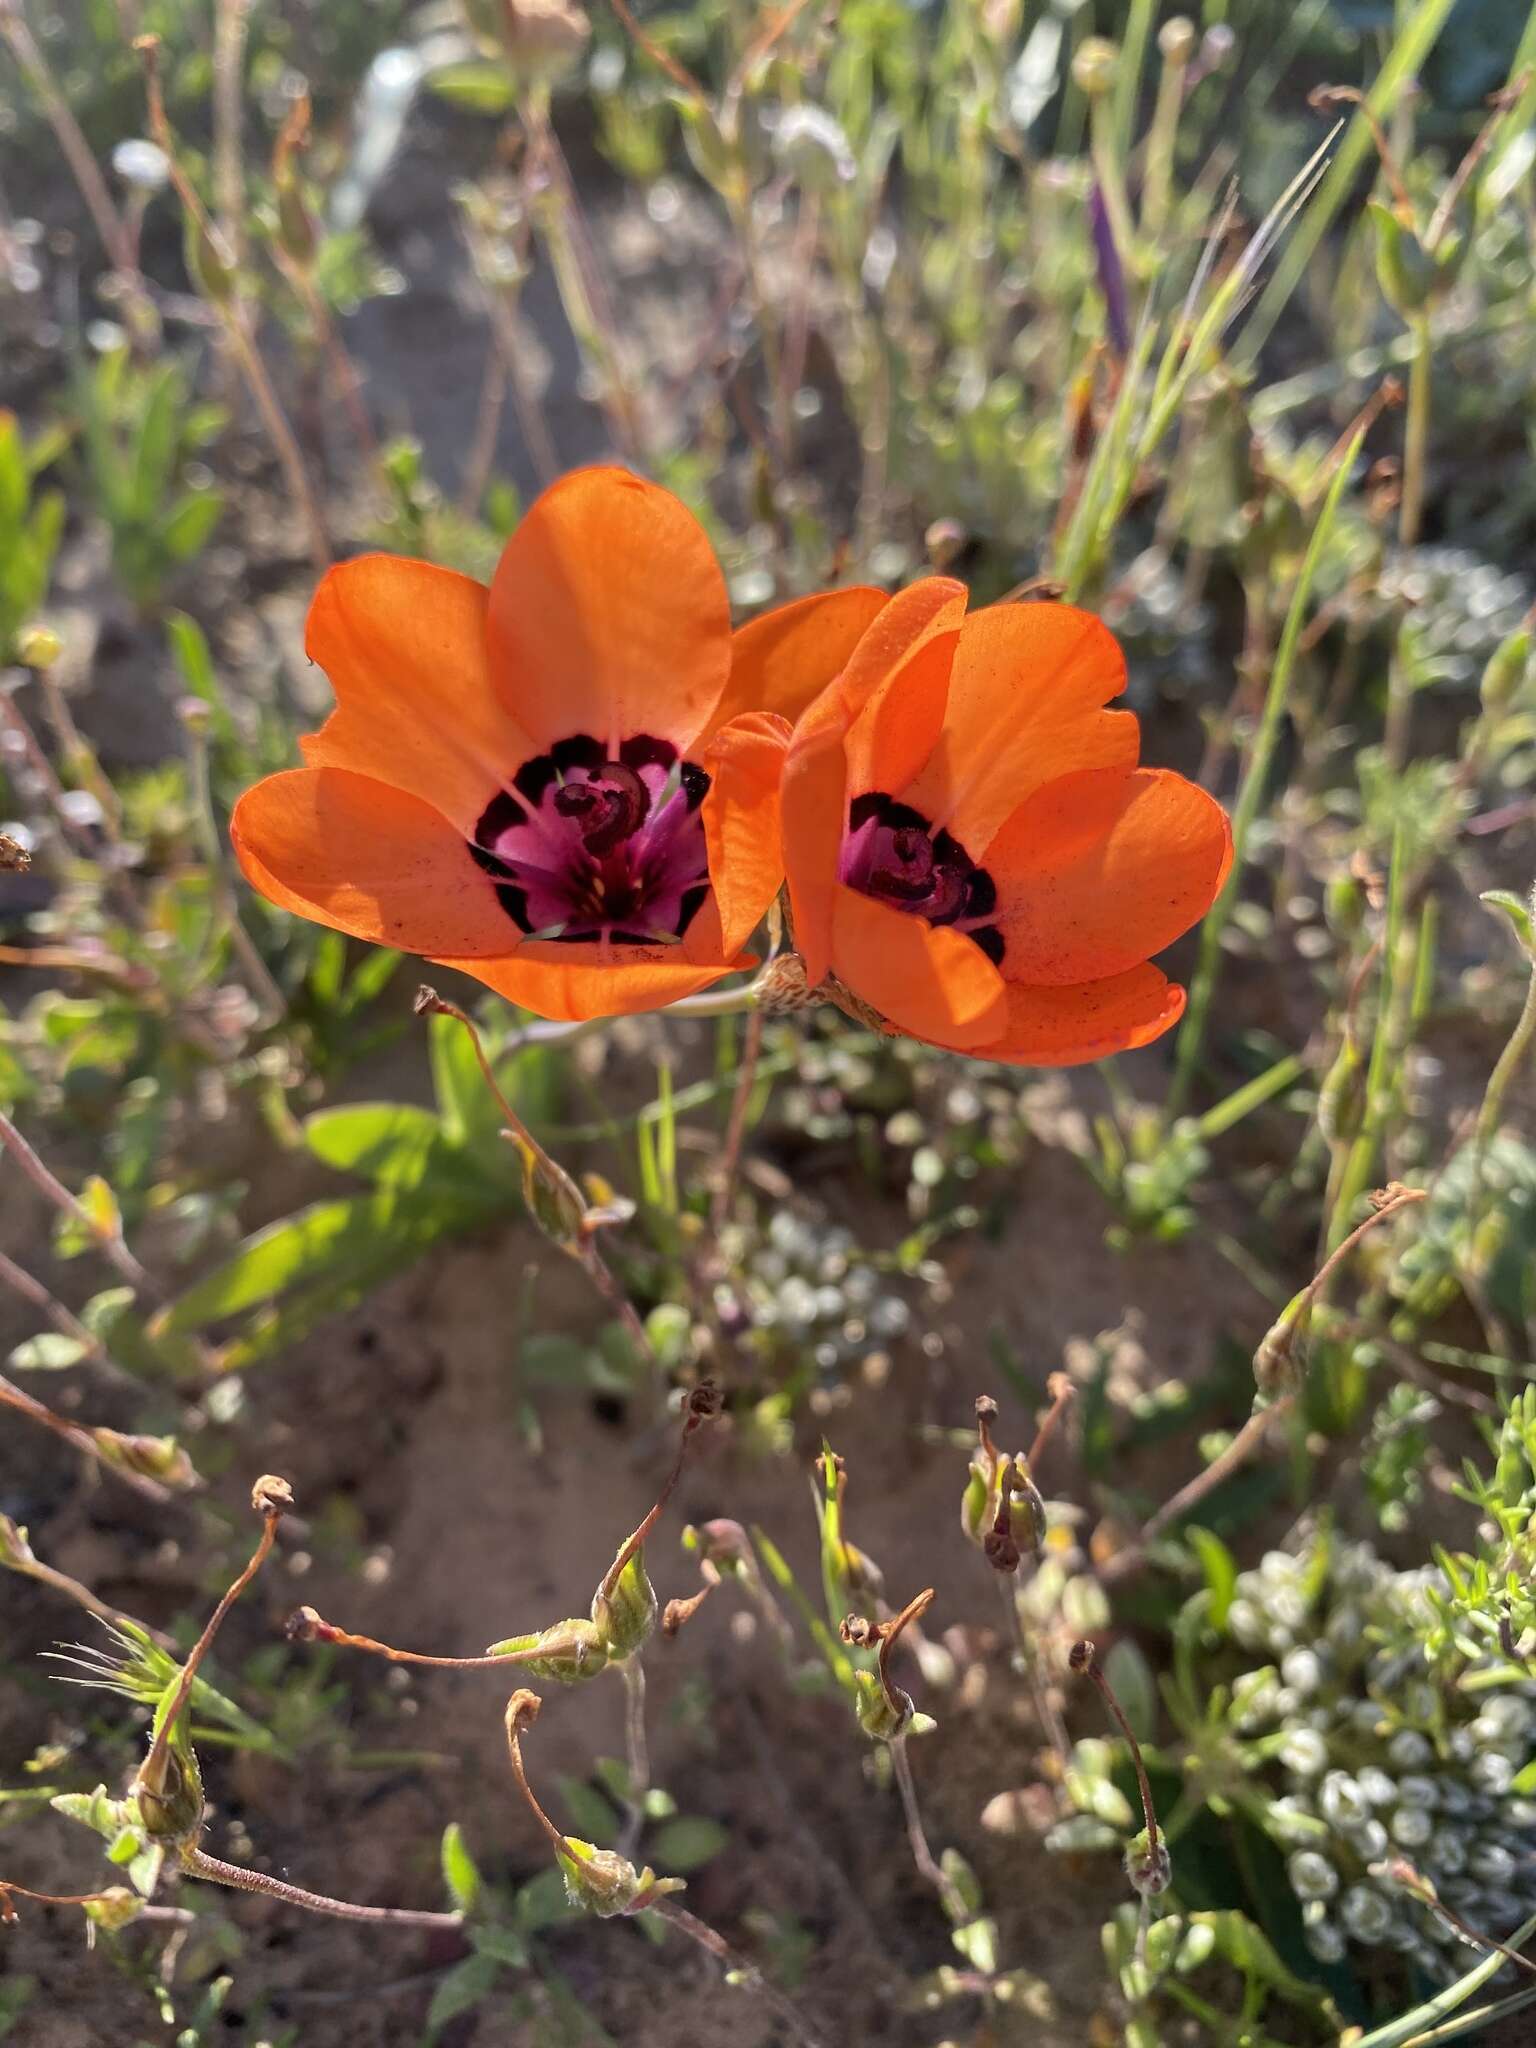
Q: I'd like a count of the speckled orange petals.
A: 12